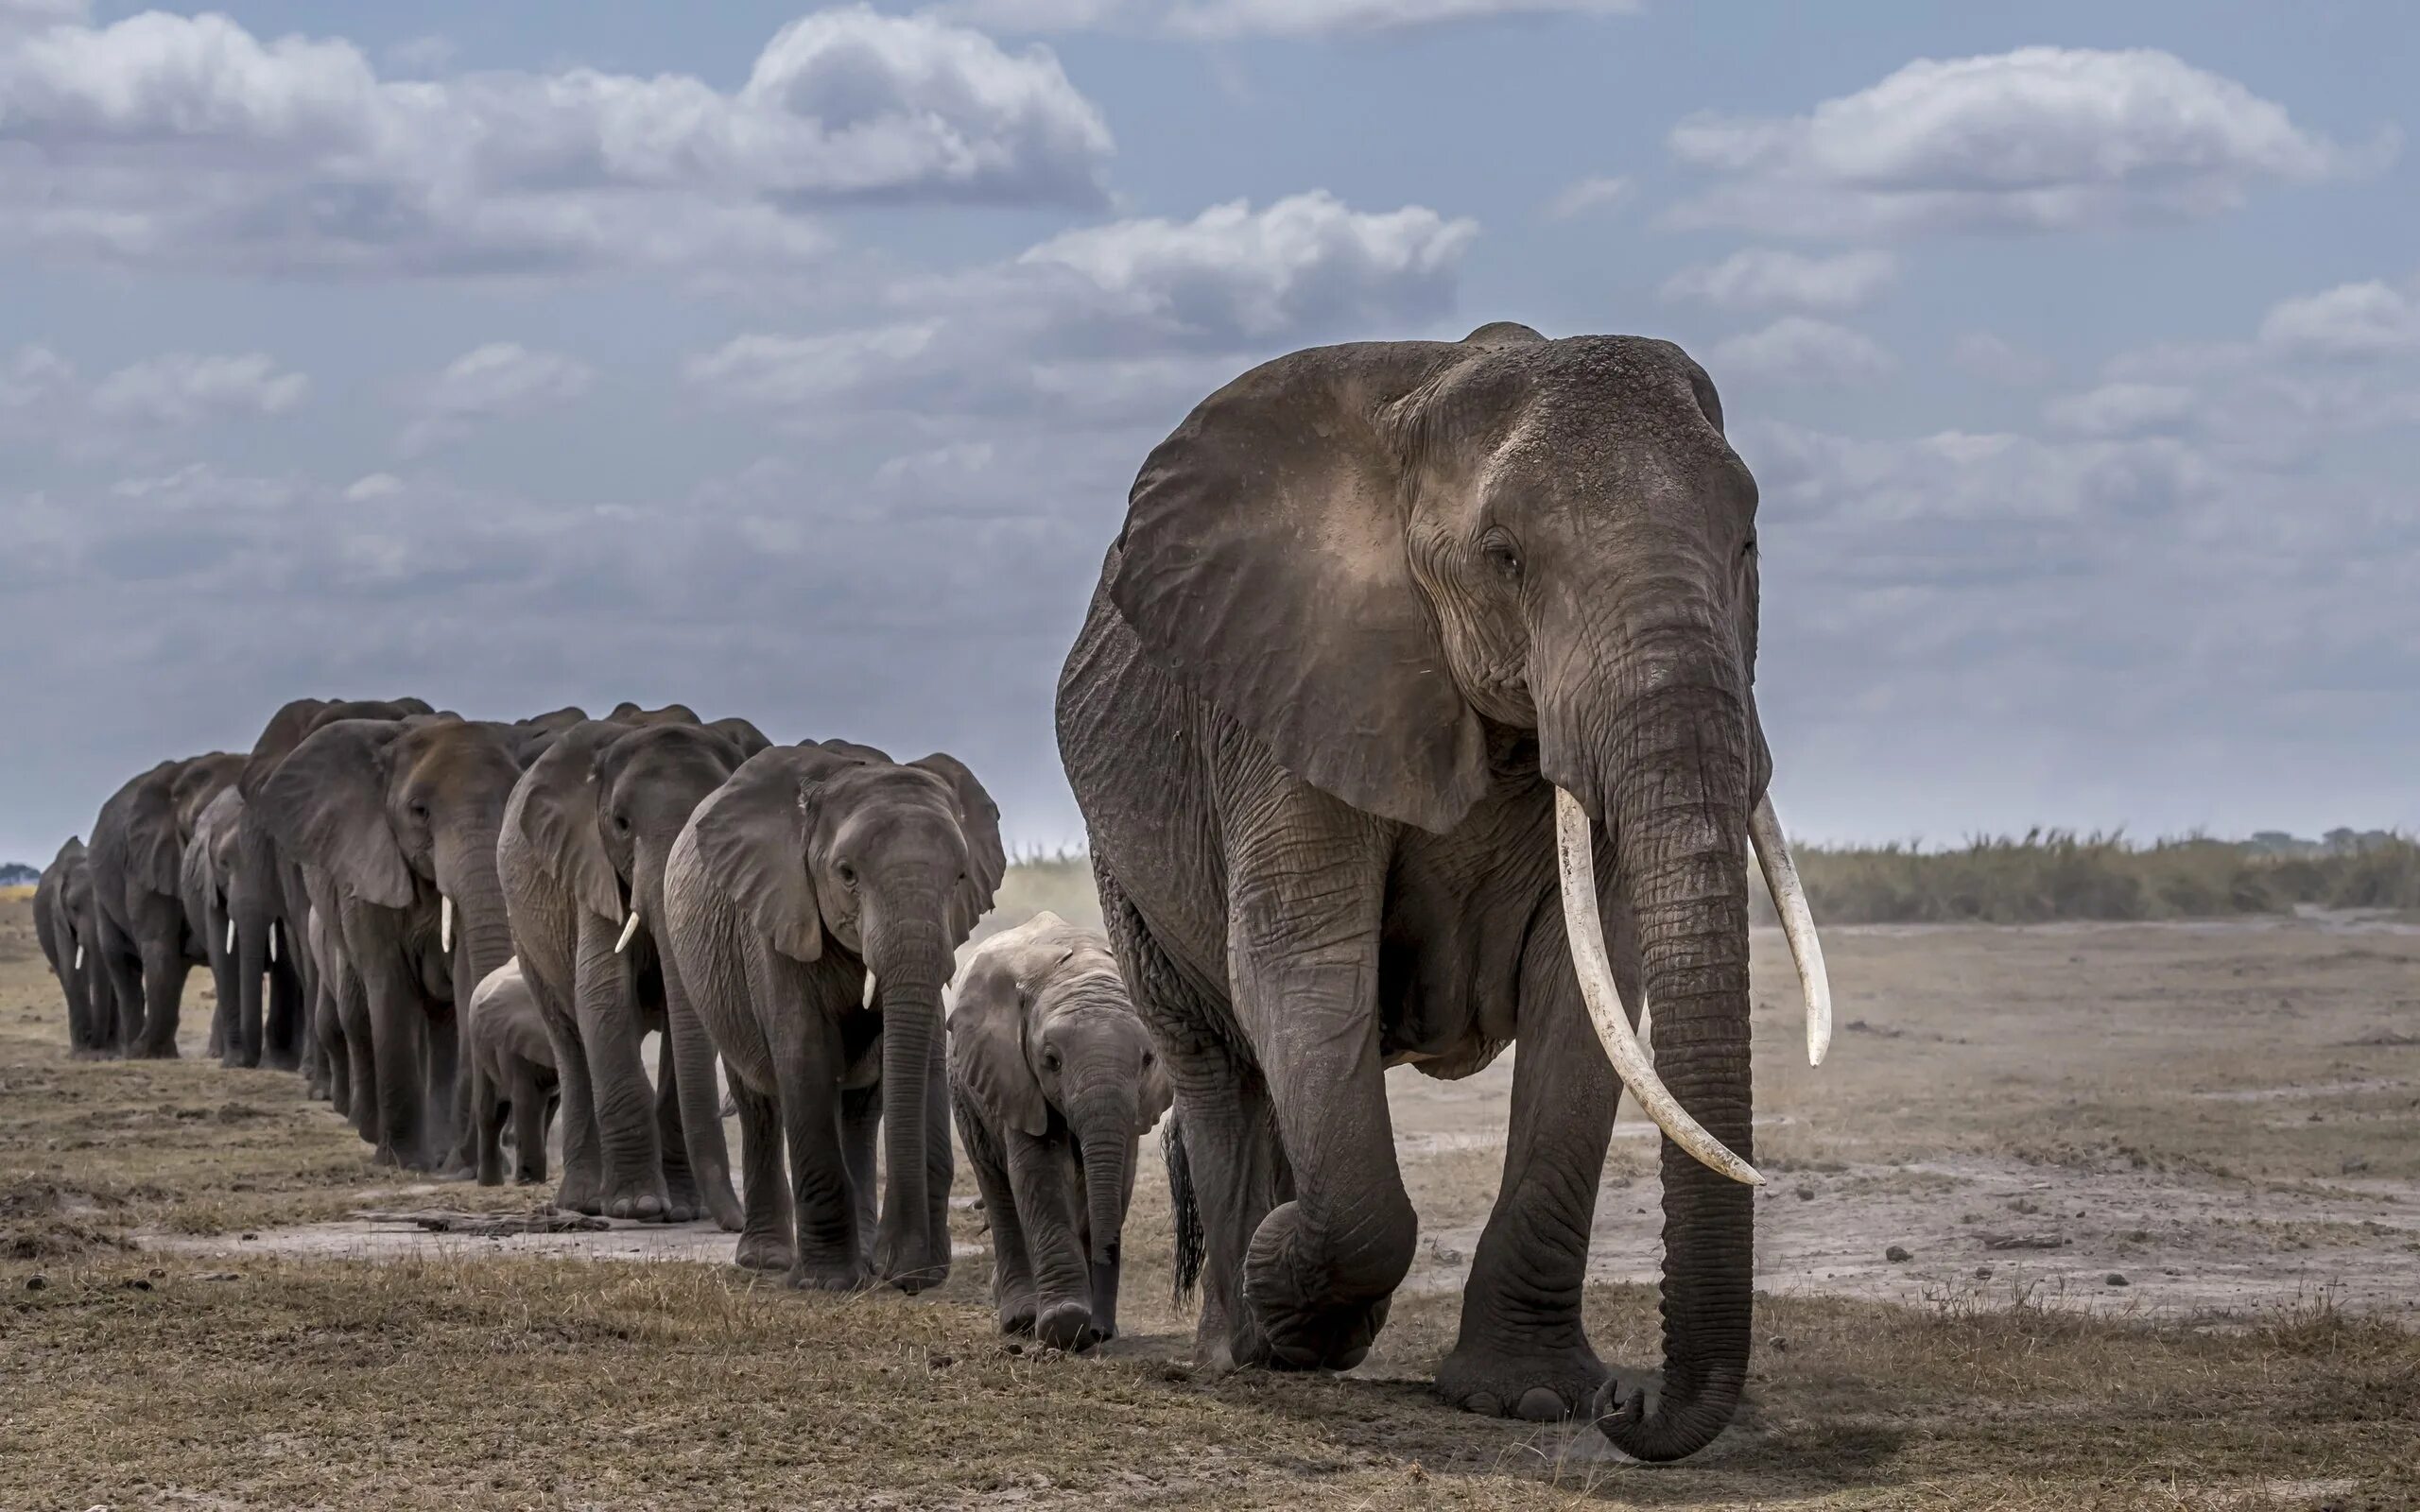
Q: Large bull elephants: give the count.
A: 1